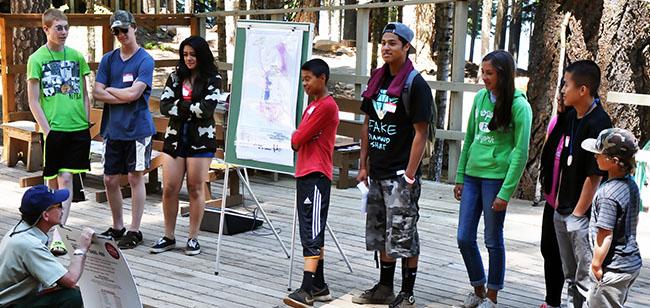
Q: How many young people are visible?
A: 9